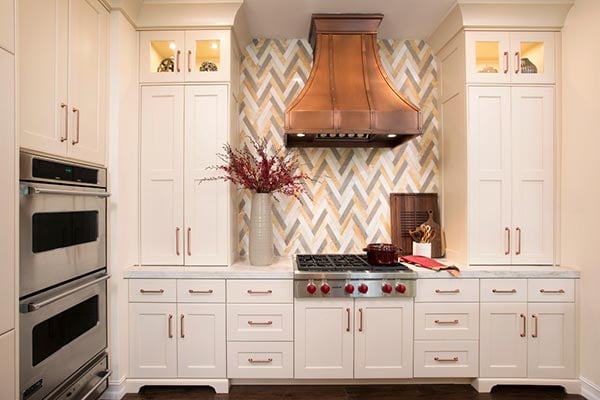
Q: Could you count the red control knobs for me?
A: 6